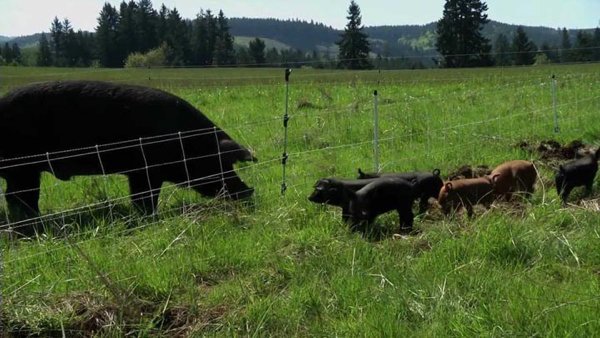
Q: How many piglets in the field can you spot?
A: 6